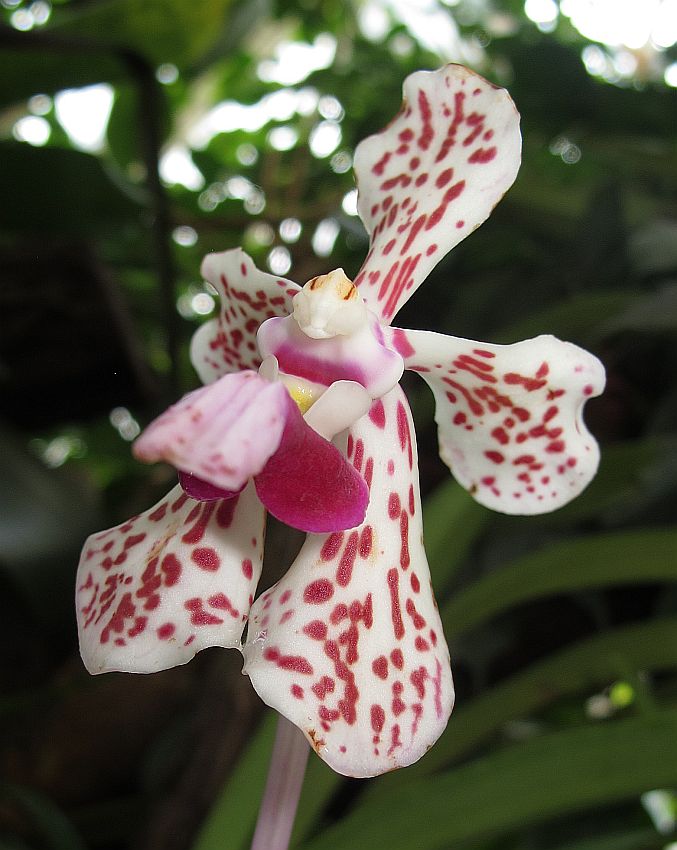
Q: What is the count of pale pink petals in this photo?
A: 1